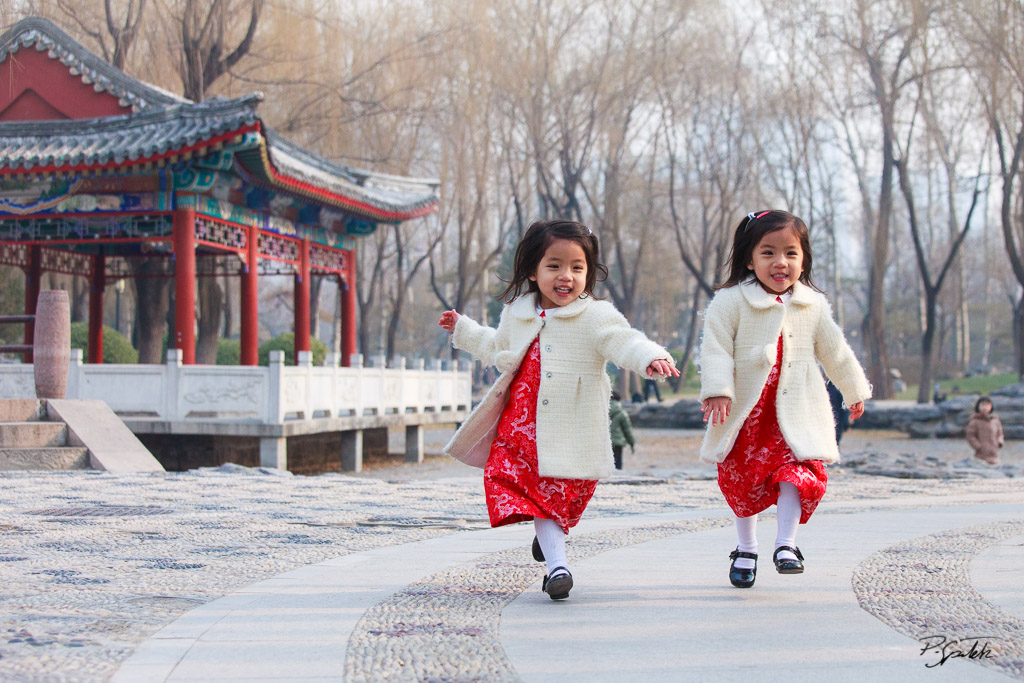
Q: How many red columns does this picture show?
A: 6